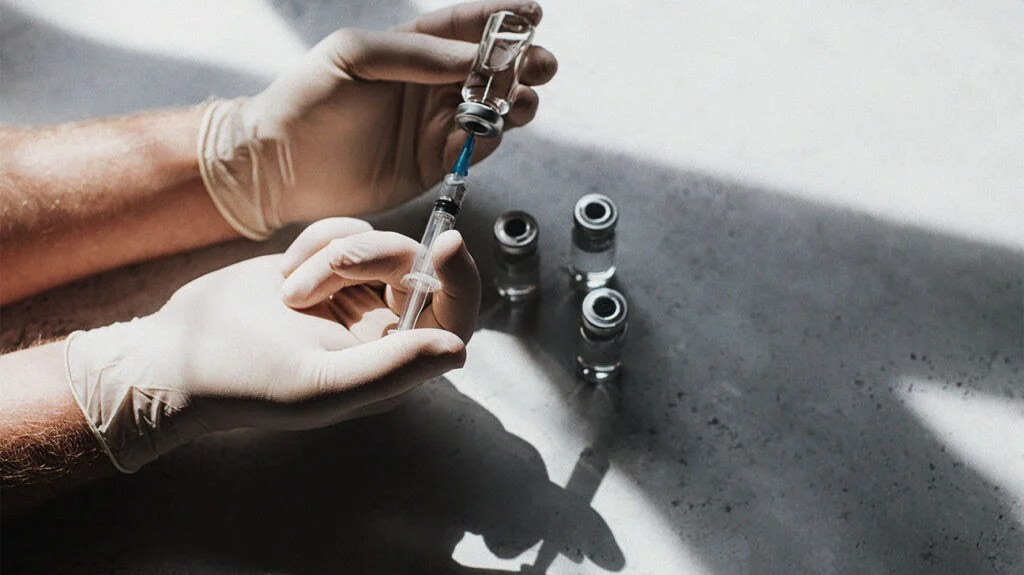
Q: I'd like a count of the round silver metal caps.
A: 4